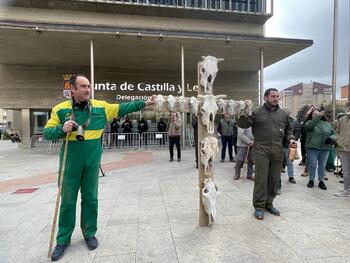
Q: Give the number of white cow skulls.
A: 4